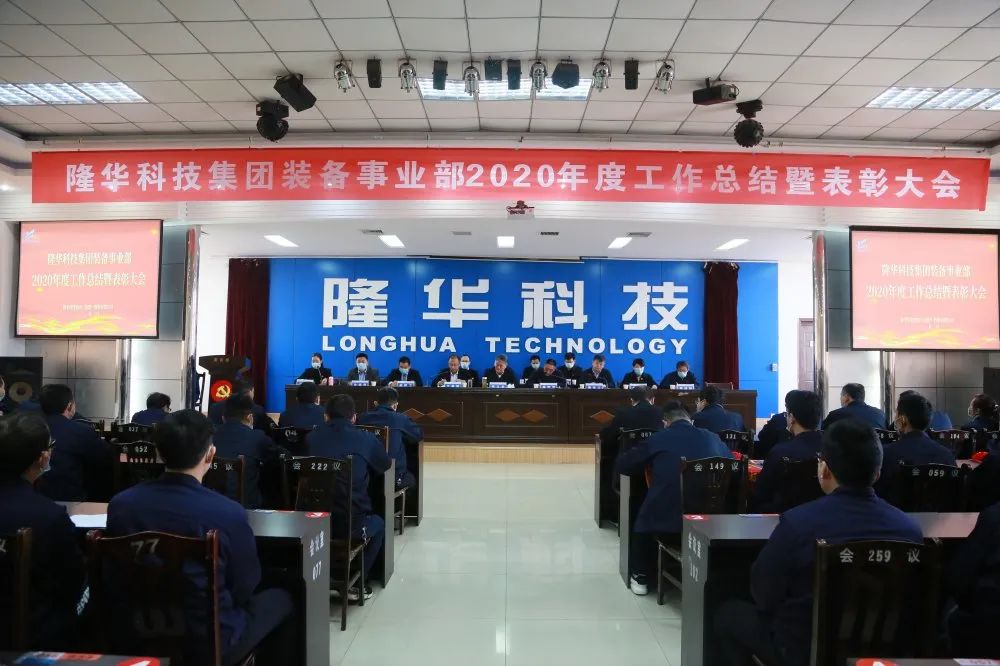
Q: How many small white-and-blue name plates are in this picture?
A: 9